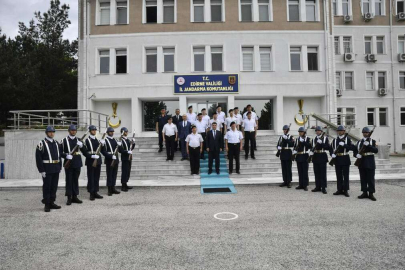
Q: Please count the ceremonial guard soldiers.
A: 10